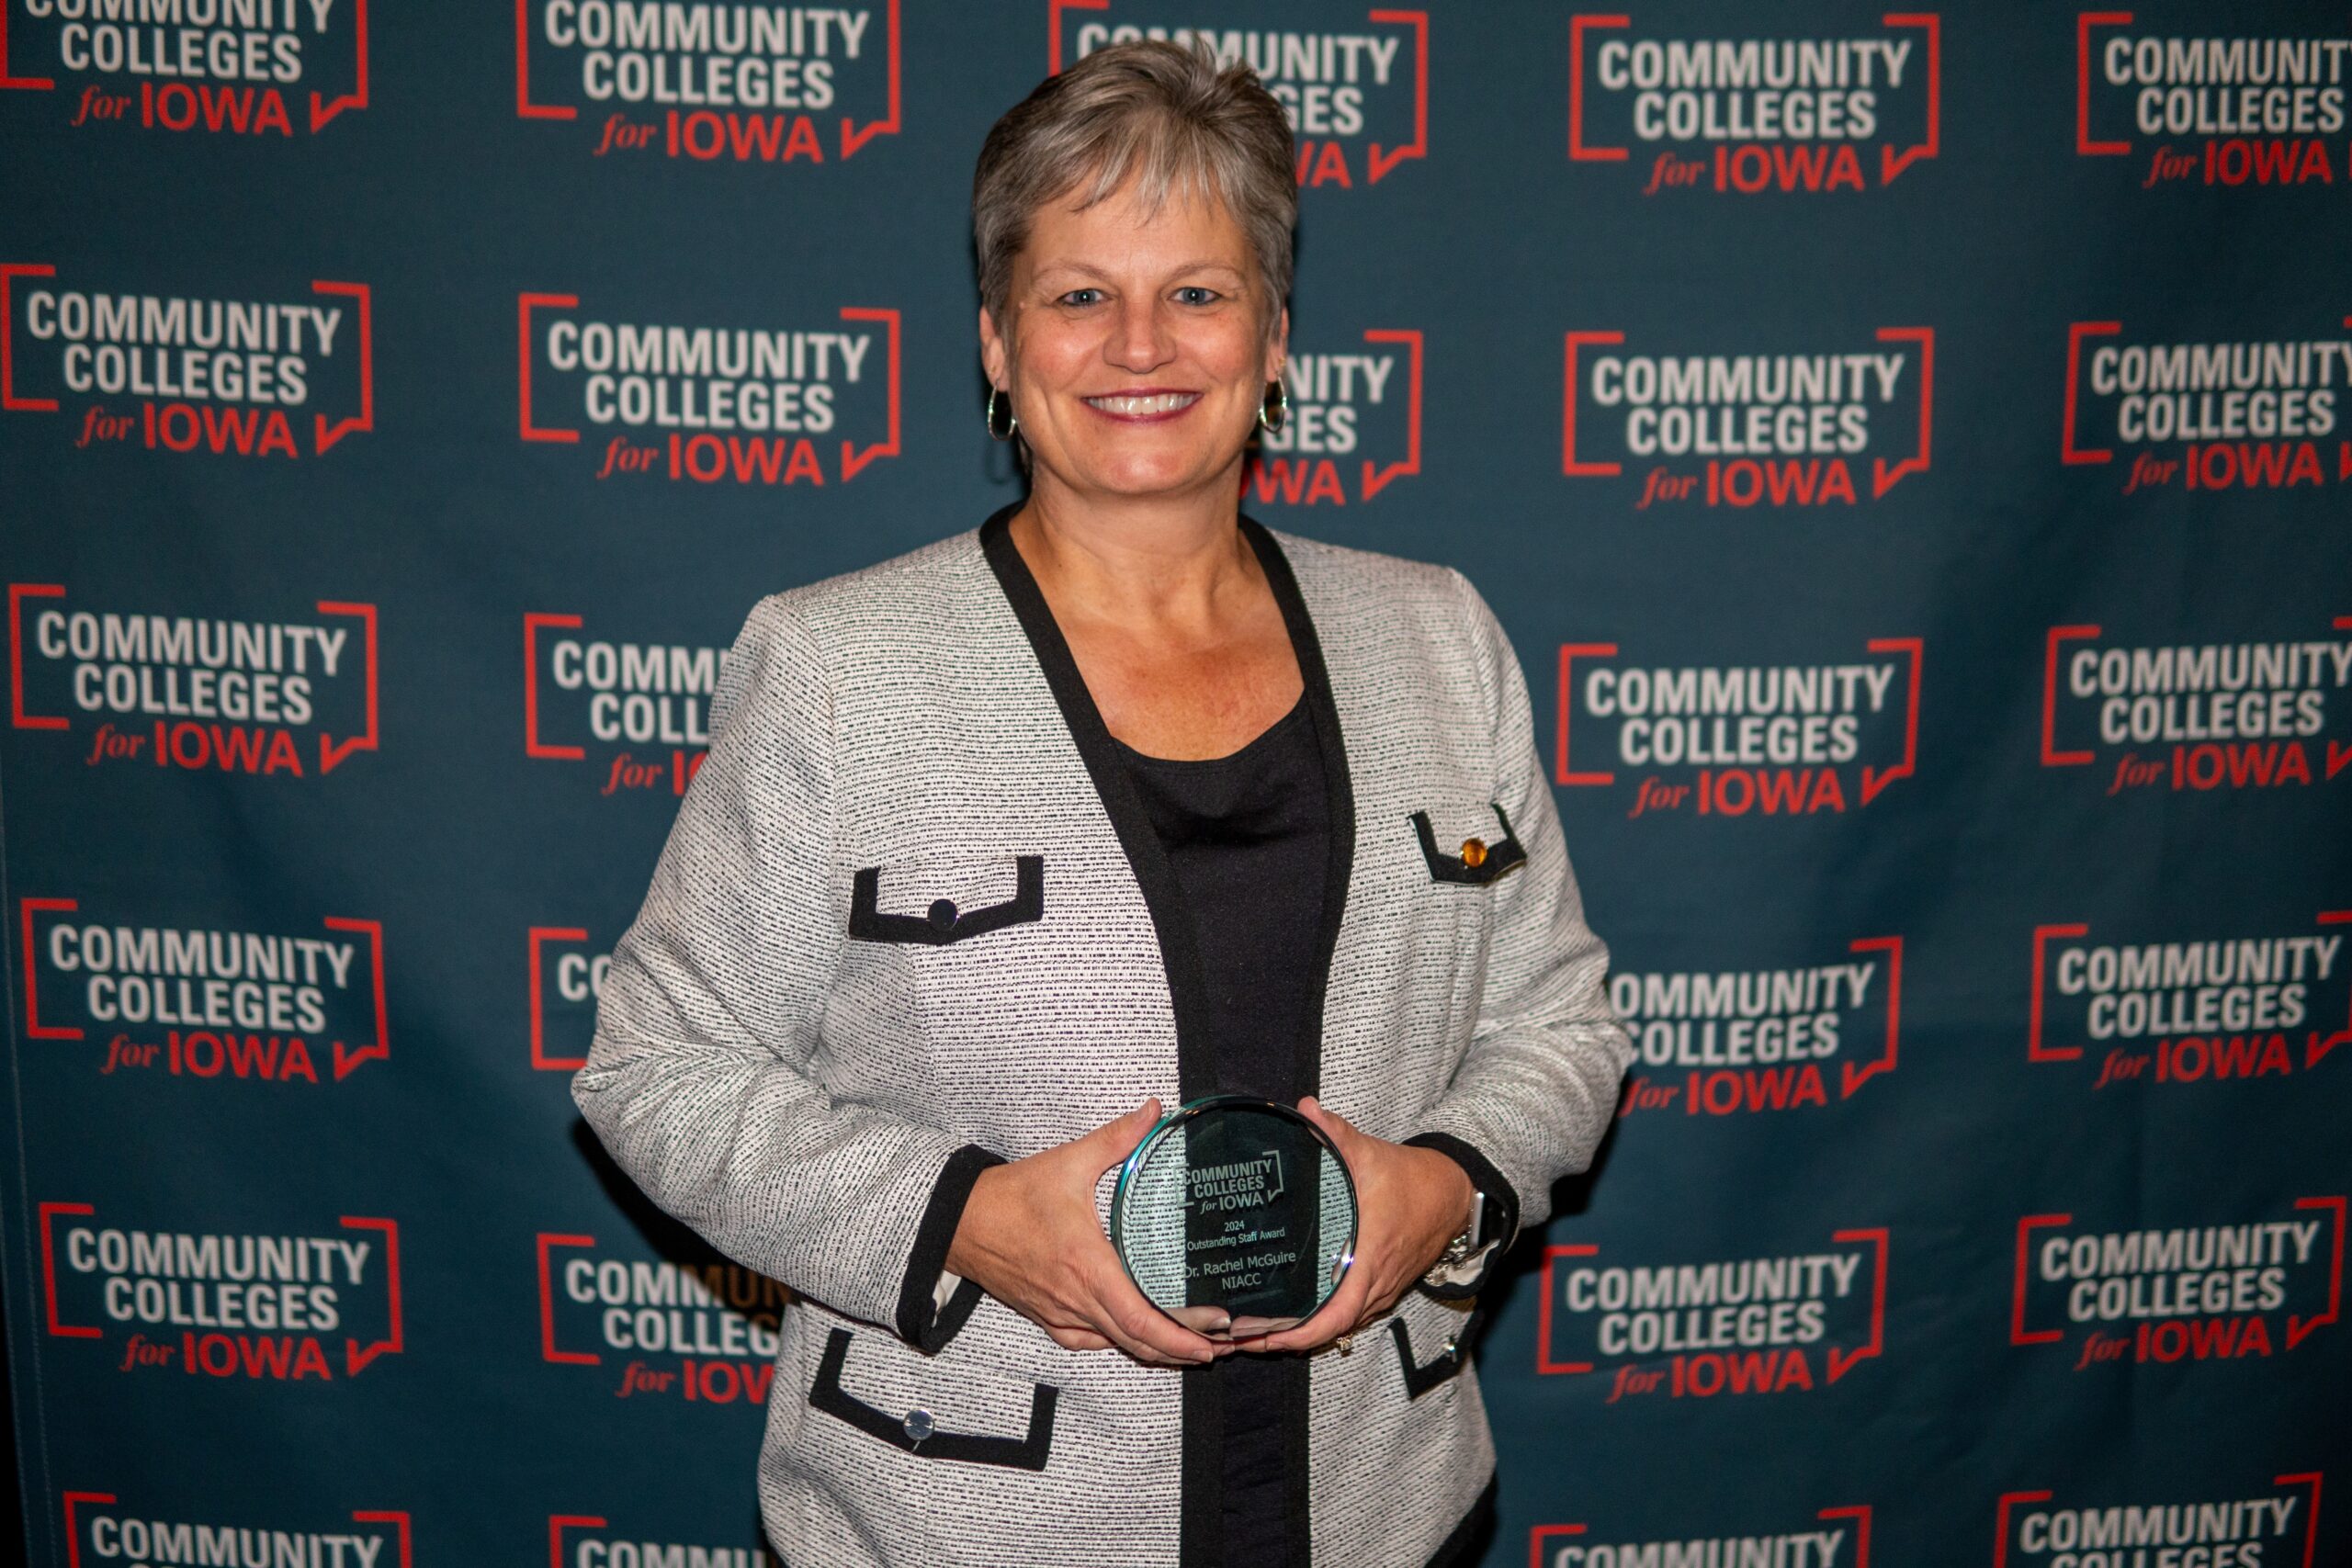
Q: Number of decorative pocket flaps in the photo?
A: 4